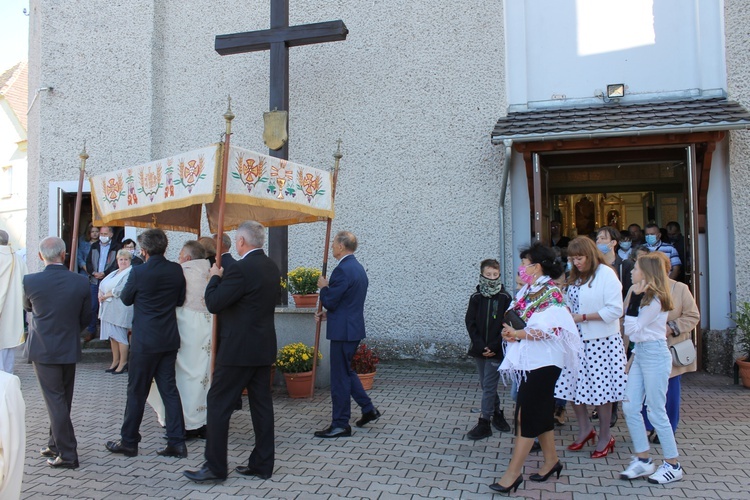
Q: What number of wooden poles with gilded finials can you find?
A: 3